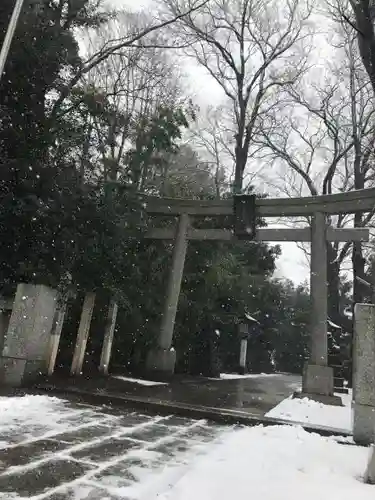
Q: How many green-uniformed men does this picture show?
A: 0